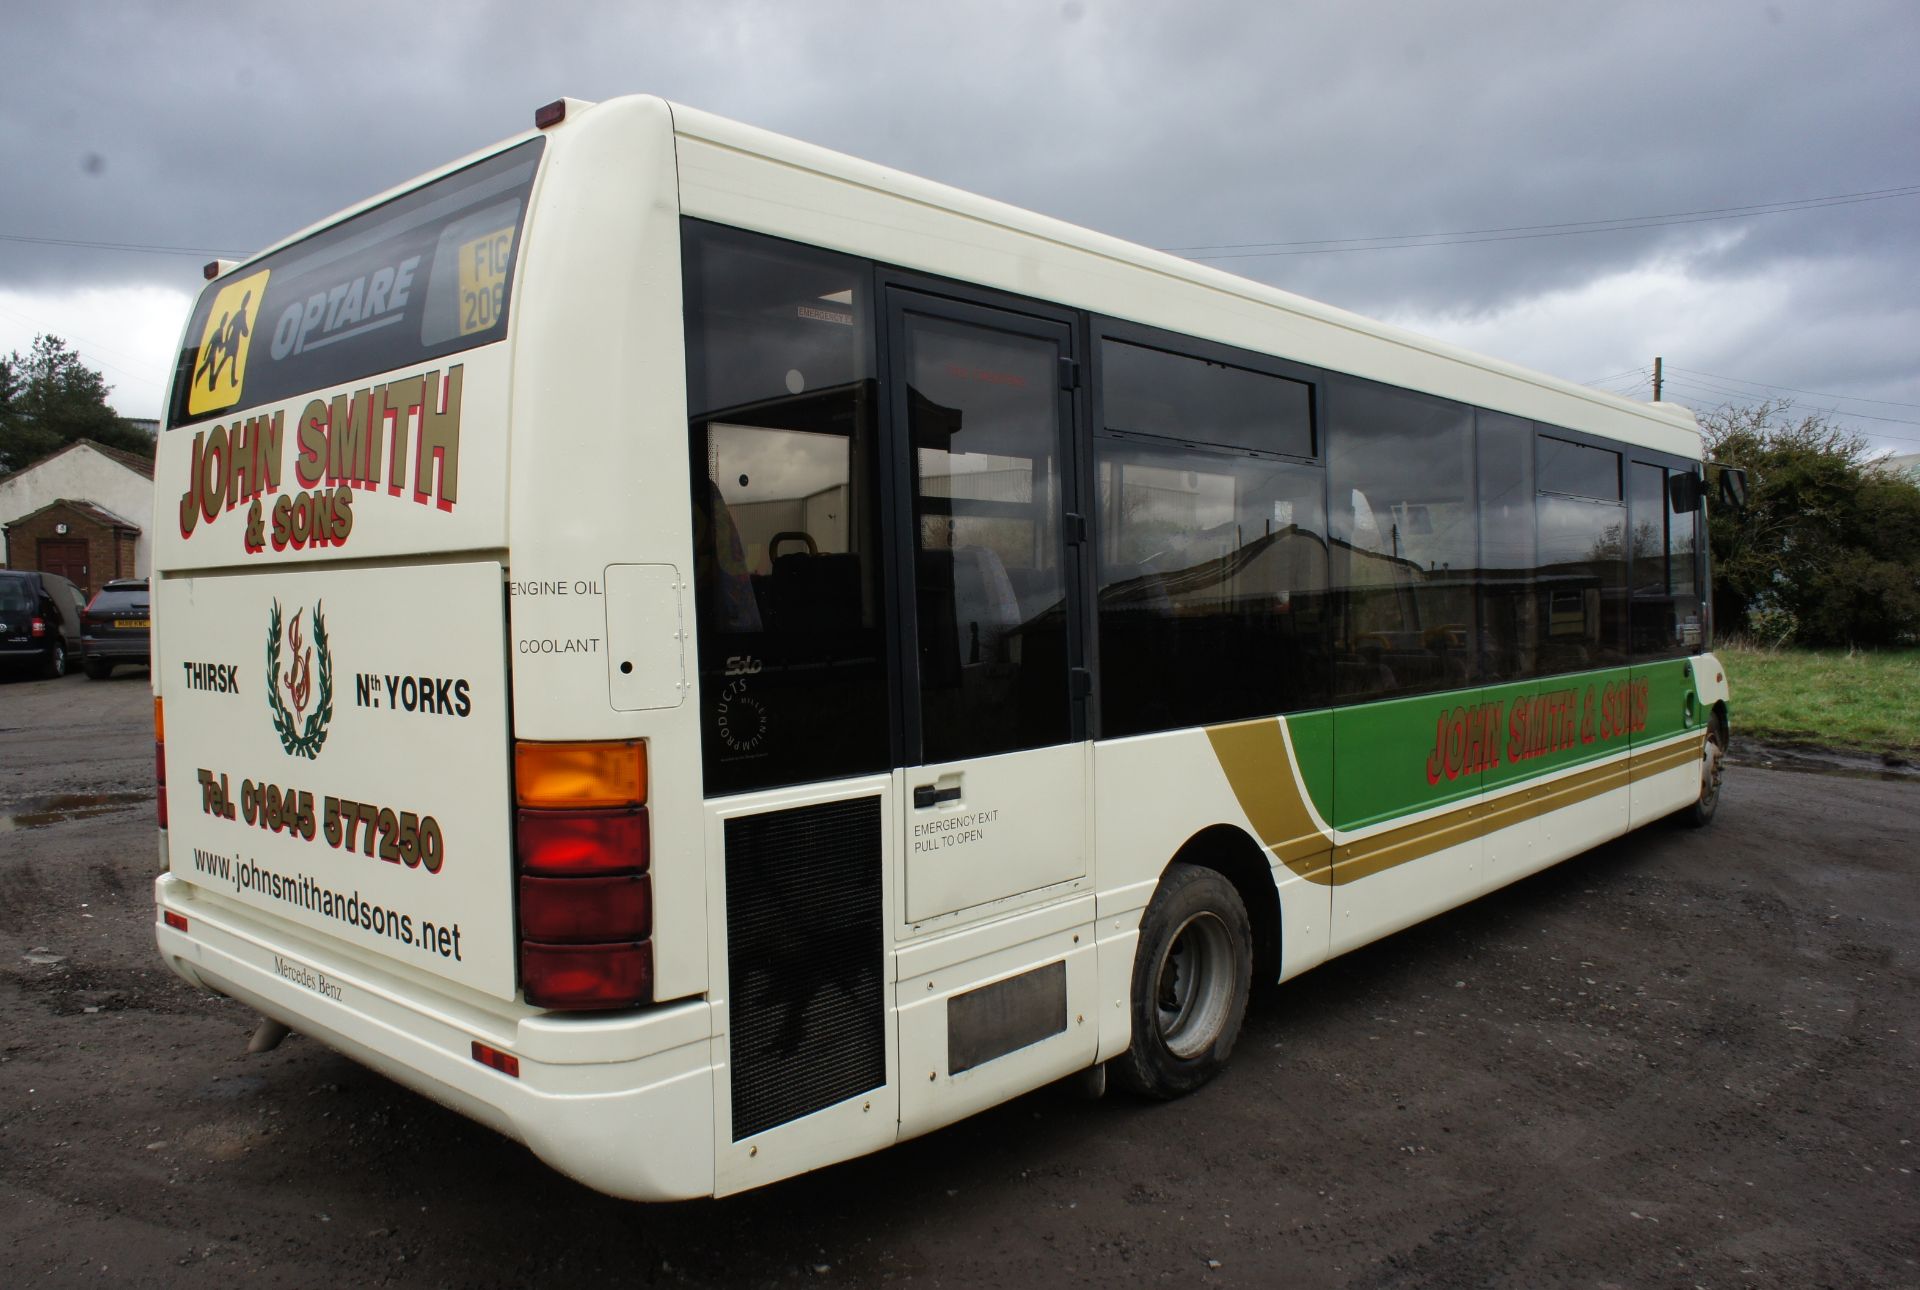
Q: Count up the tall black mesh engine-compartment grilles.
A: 1